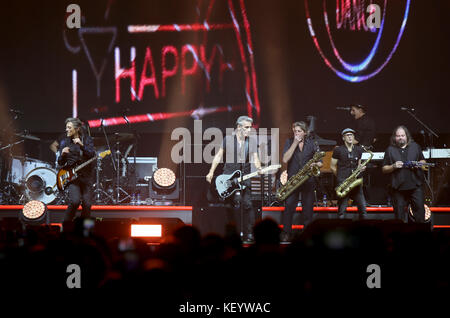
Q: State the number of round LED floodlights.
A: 4